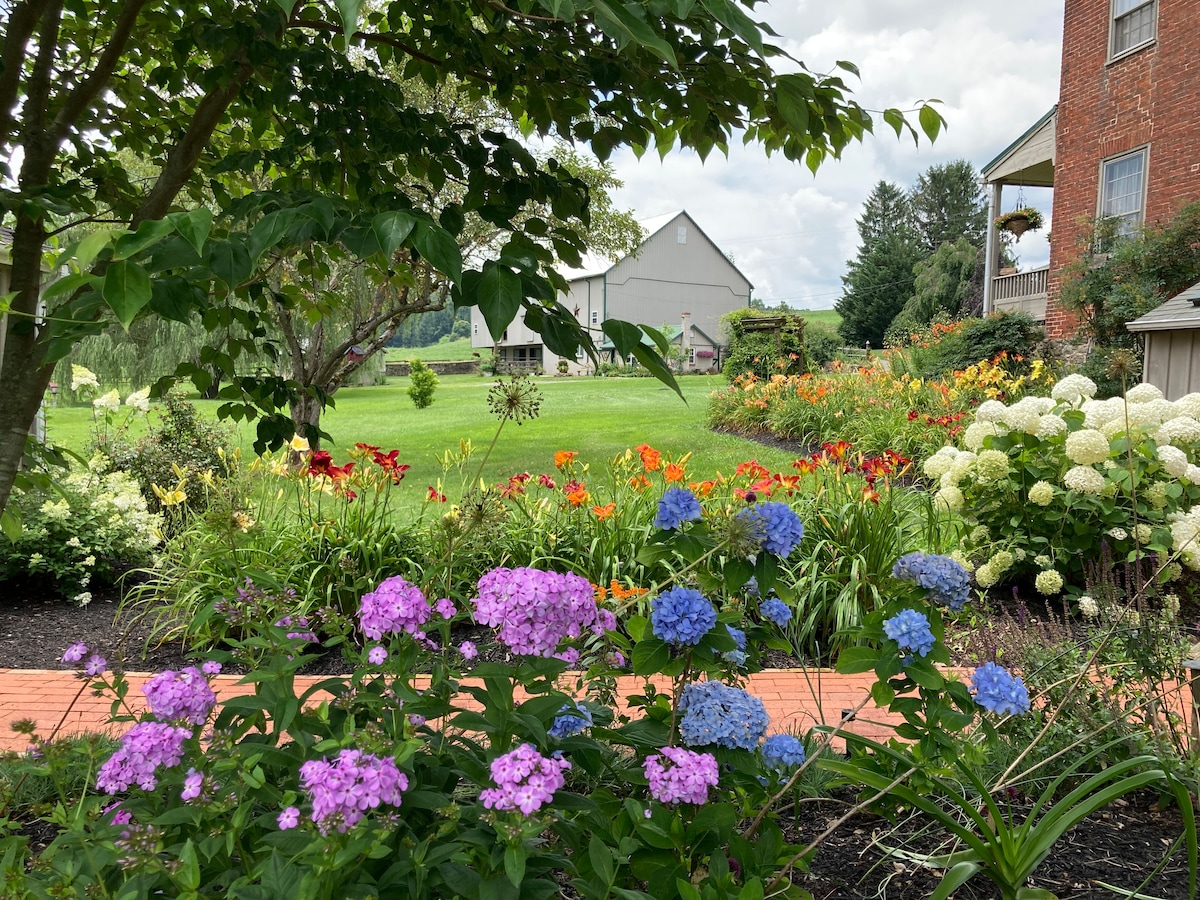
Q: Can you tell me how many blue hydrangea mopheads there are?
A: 11